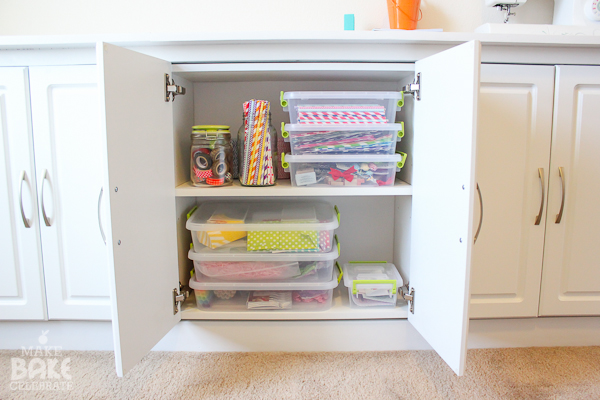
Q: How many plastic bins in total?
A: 7